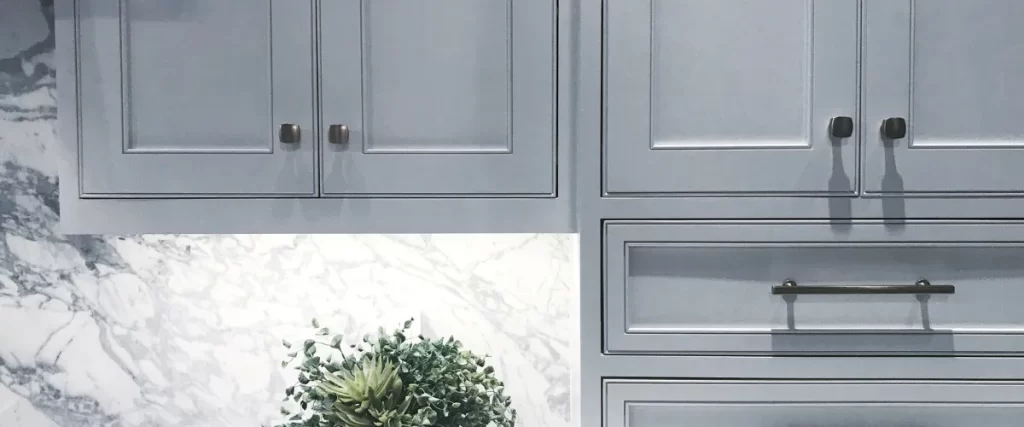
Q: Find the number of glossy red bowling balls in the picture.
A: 0